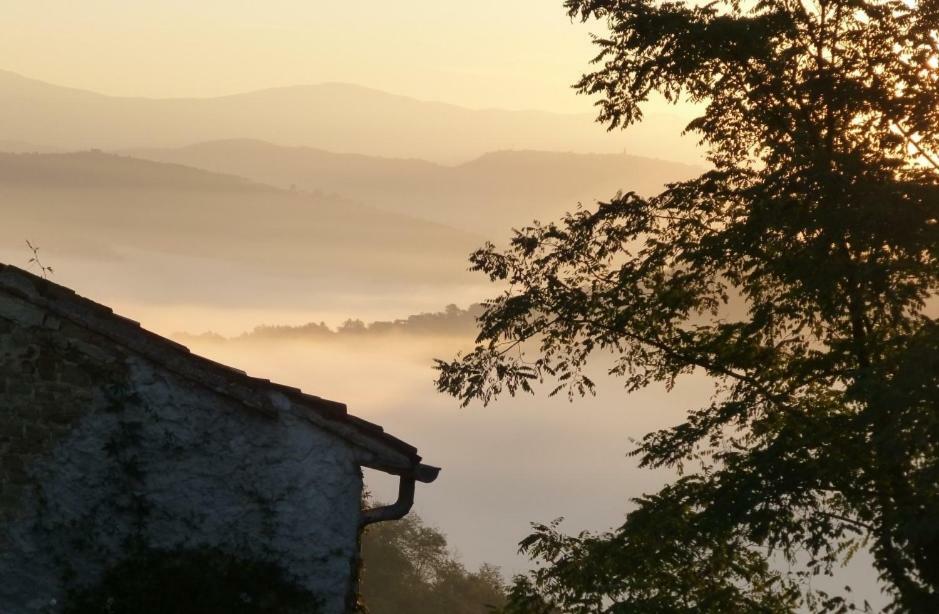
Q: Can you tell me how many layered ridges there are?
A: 4